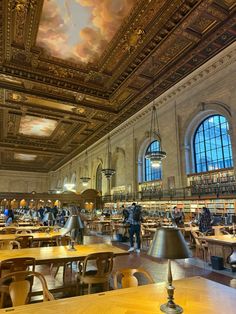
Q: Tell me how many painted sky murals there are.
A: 3